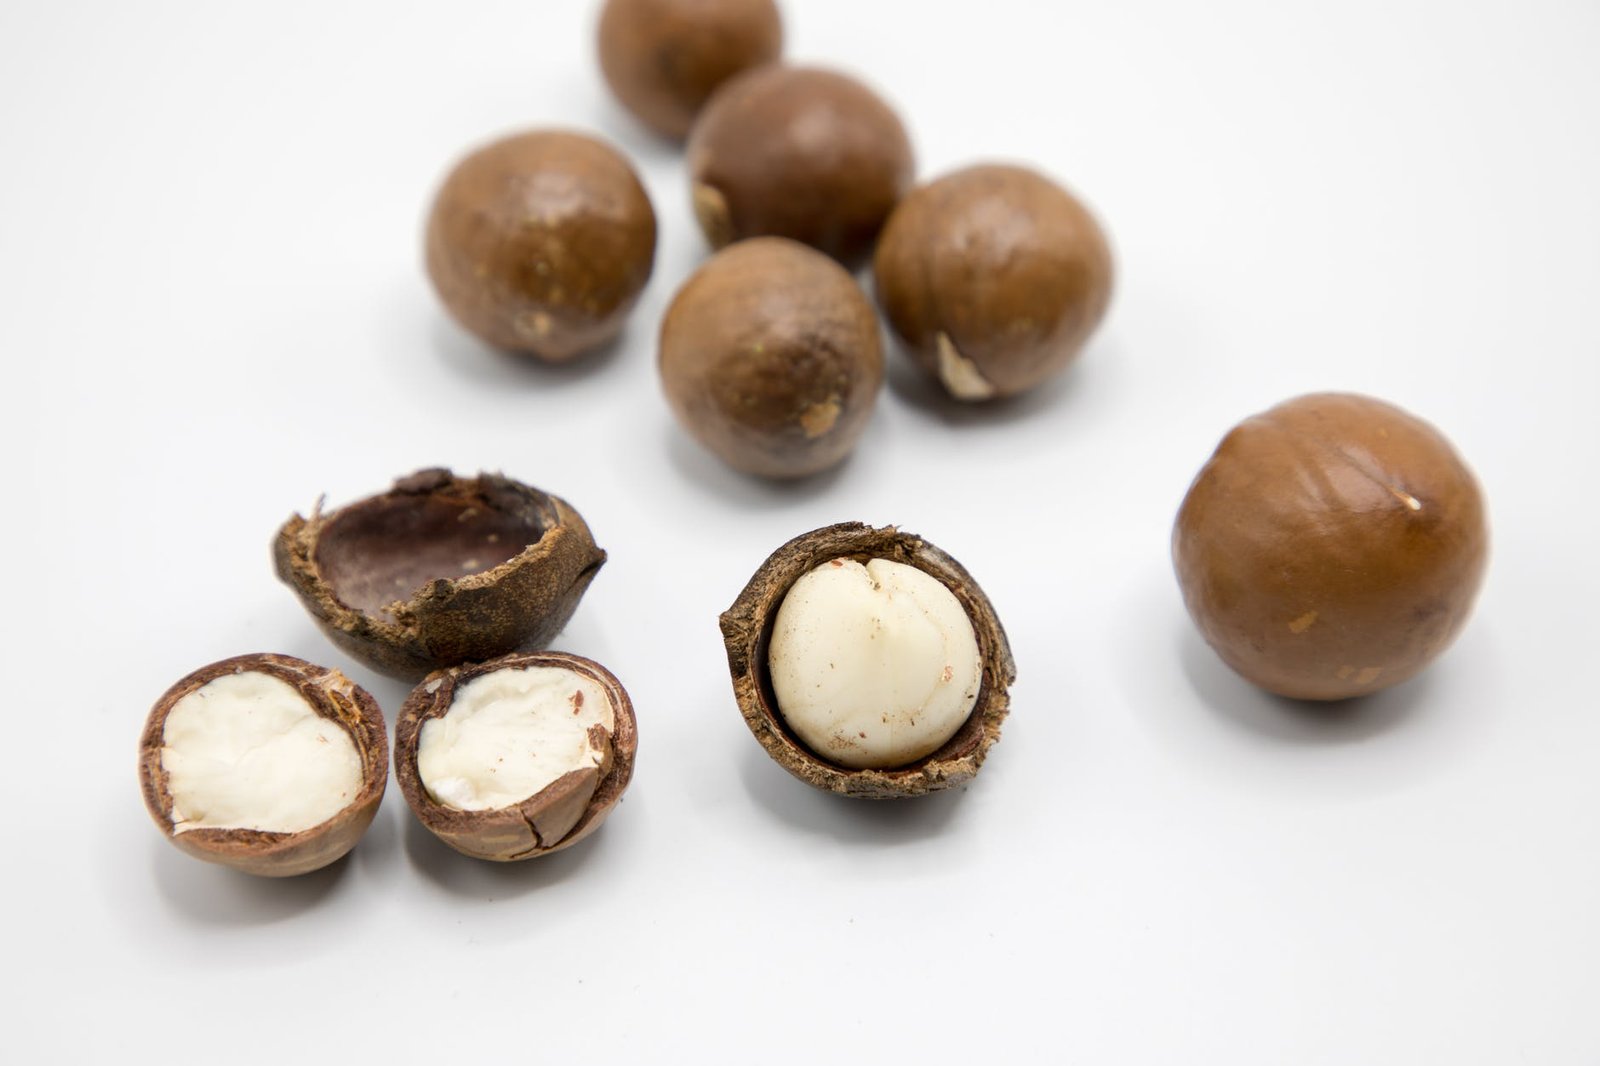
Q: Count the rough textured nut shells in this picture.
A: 2